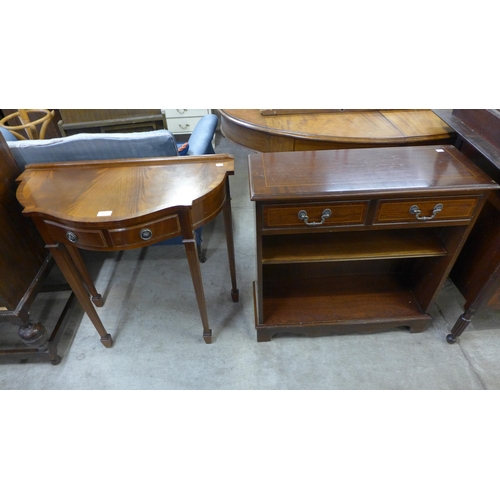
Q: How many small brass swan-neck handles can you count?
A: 2